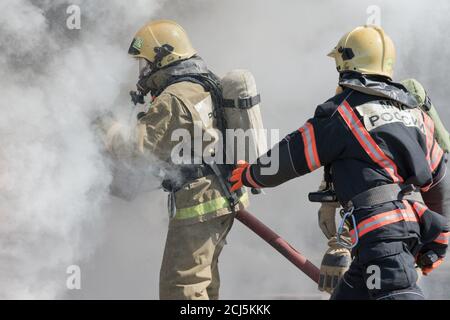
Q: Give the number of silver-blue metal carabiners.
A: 1